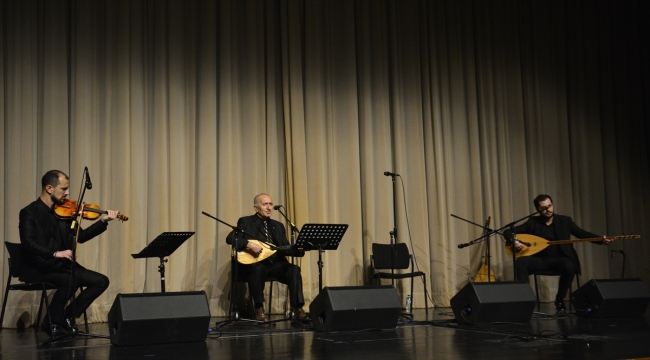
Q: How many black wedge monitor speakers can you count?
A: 4